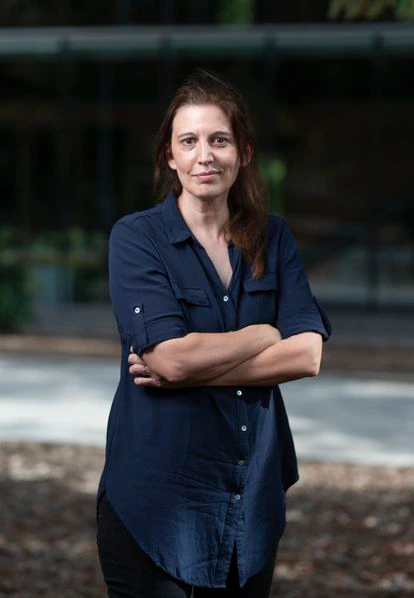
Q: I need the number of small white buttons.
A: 6